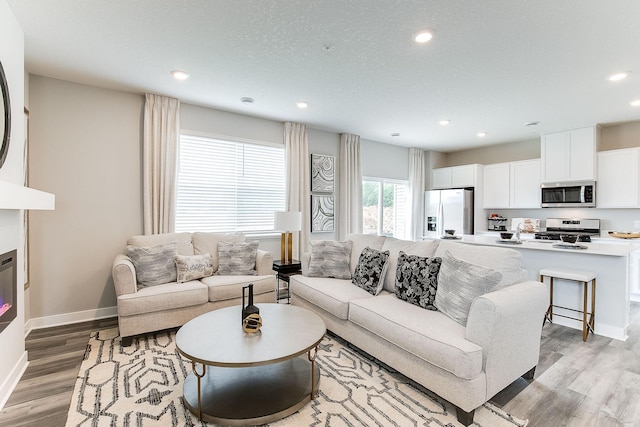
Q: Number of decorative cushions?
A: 7